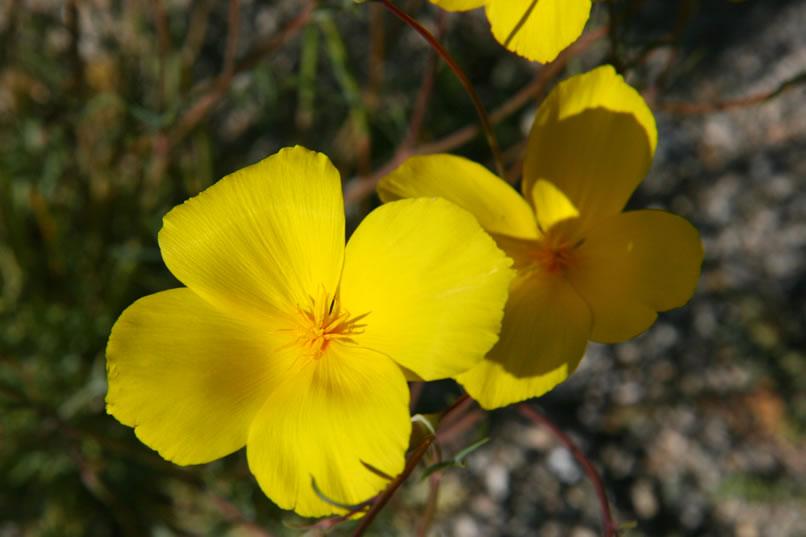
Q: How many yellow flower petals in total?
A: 10